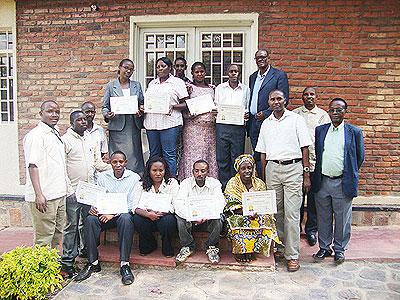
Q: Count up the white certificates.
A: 9